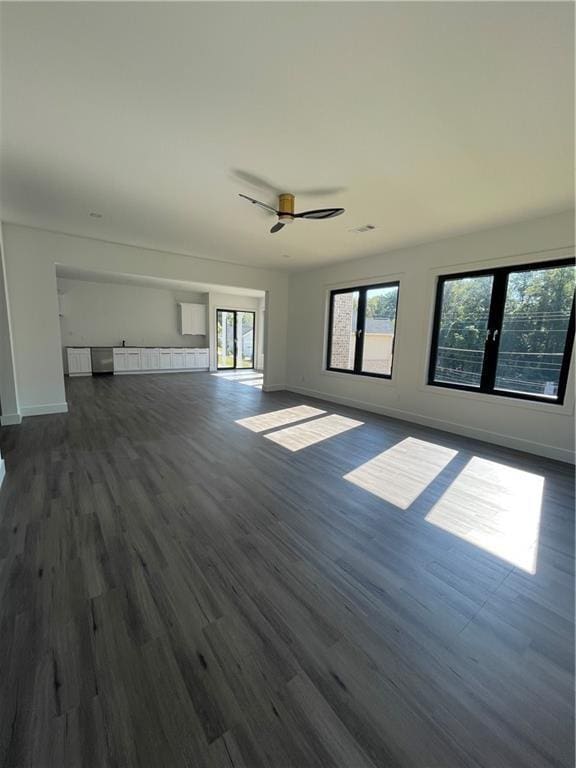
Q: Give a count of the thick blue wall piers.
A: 0